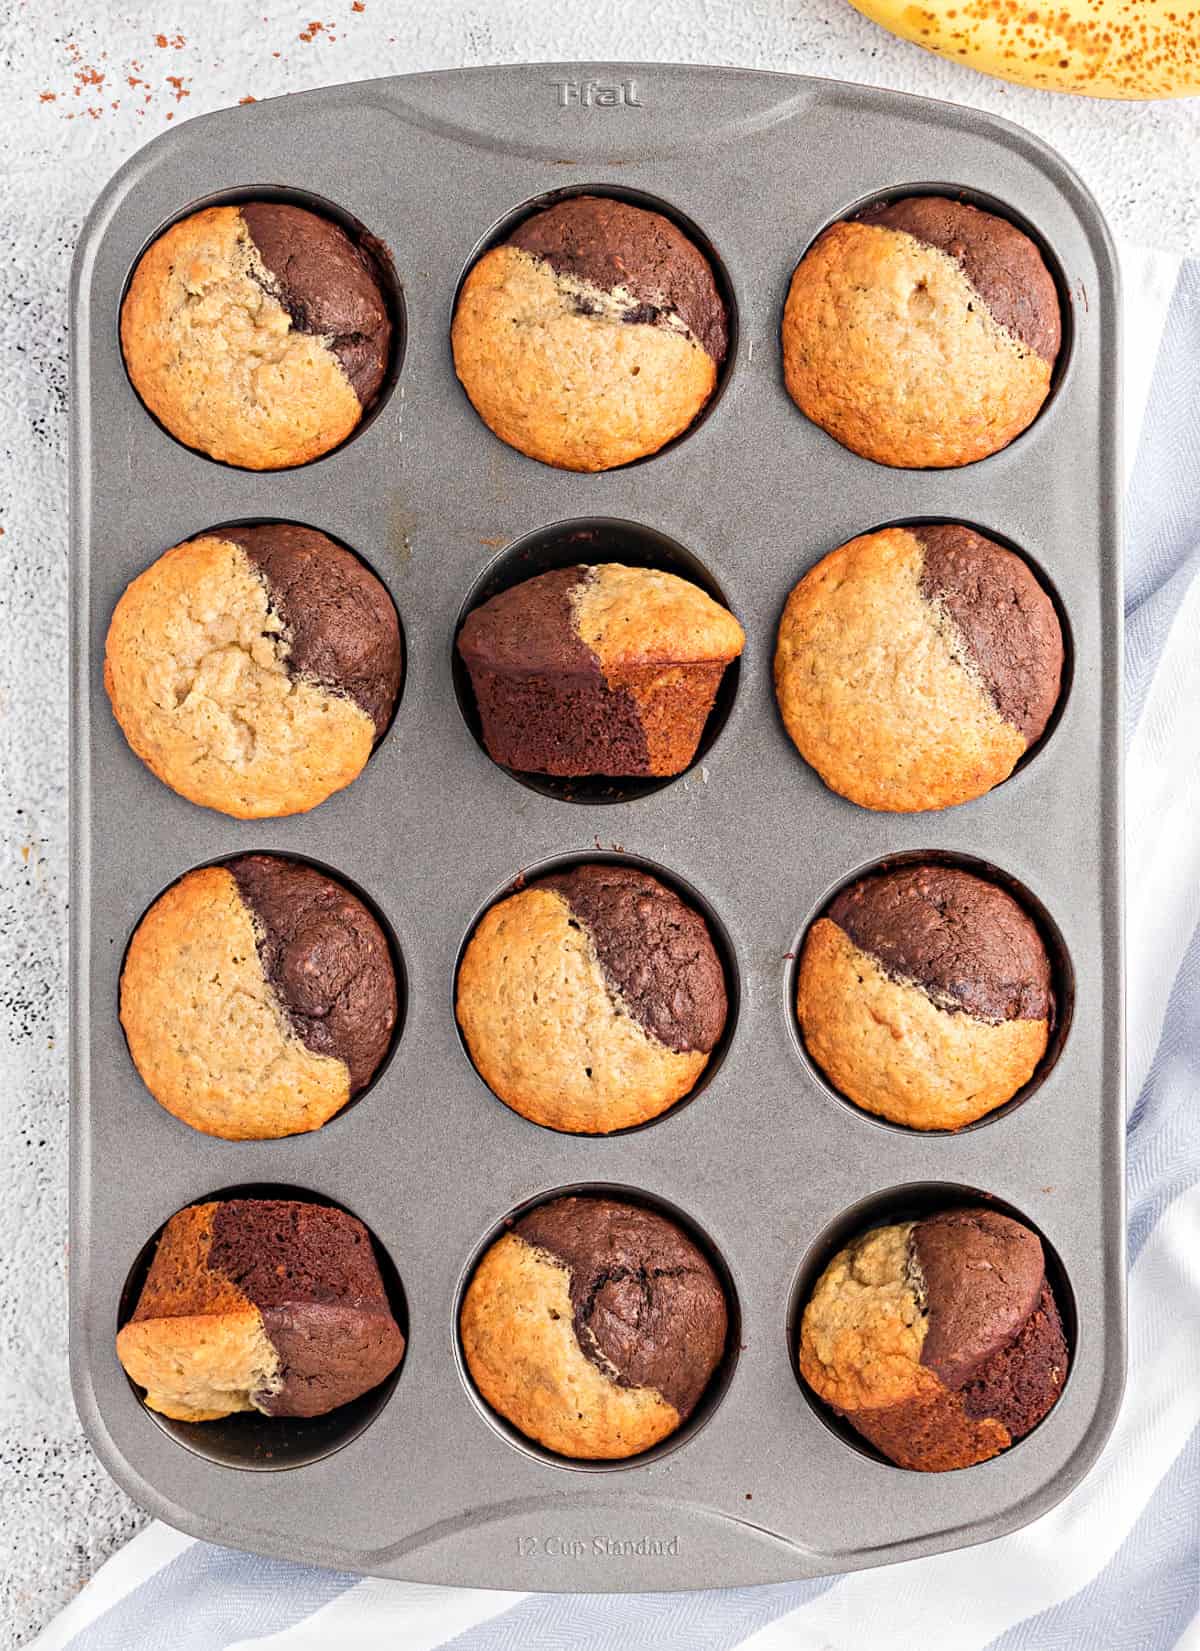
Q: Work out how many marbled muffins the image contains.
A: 12